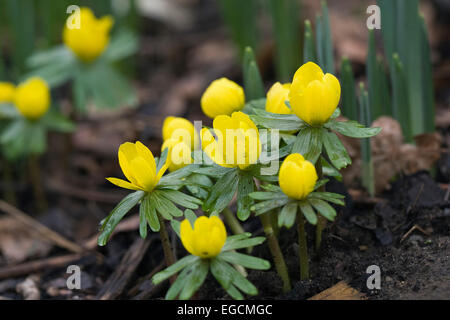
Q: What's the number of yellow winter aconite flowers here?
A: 12